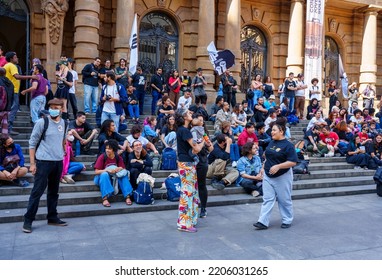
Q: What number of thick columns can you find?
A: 6